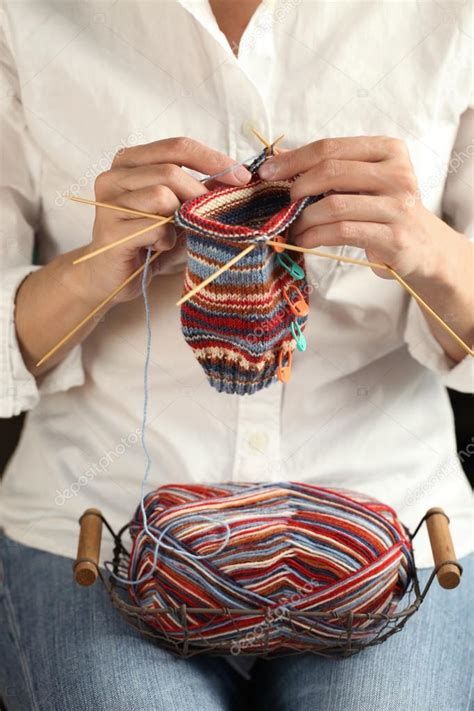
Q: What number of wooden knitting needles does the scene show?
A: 5